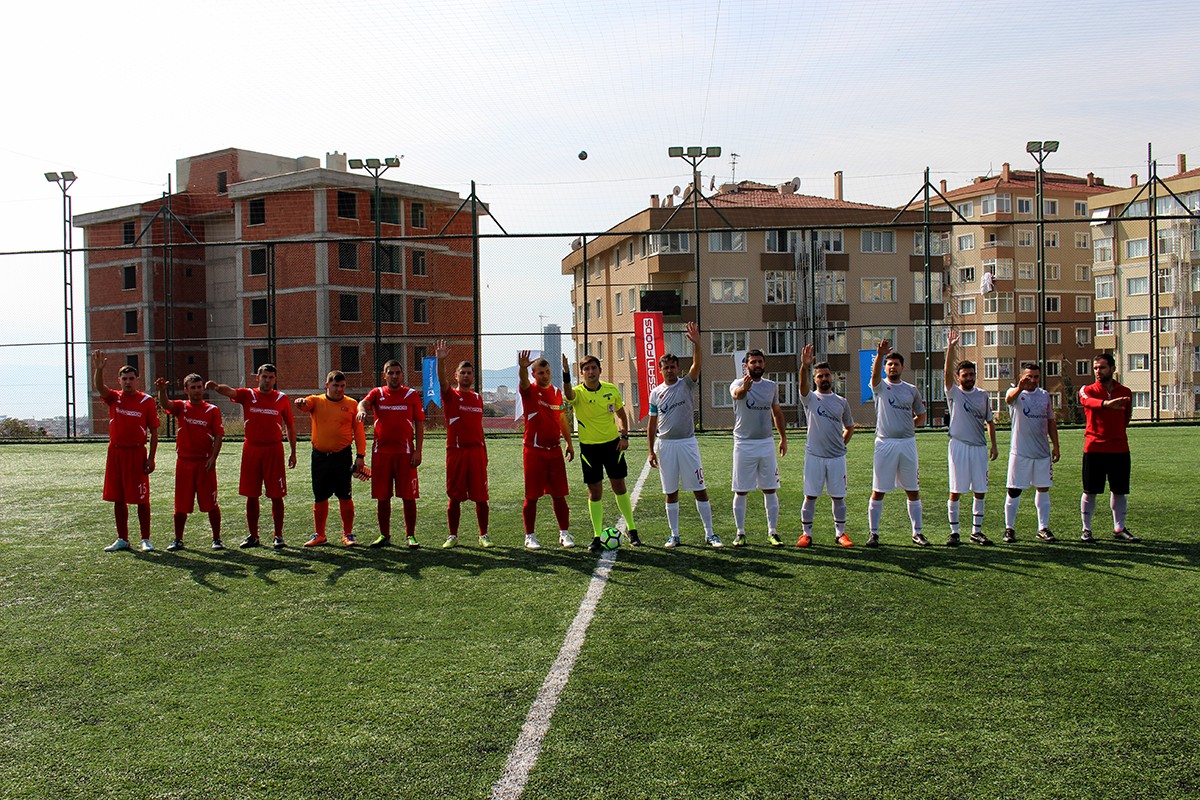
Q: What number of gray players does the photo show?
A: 6